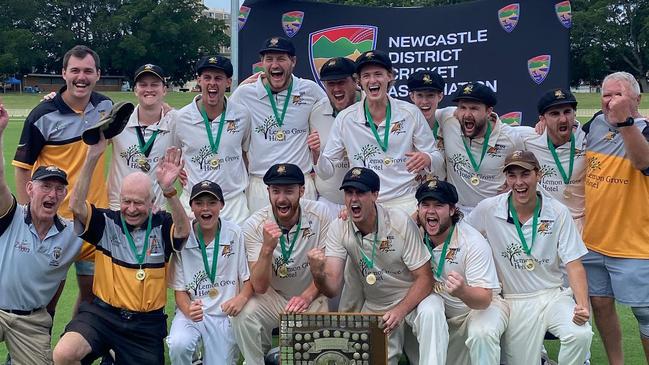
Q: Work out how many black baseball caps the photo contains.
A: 13